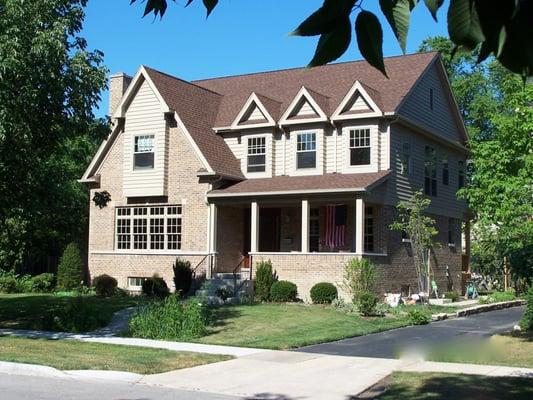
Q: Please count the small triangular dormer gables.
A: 3